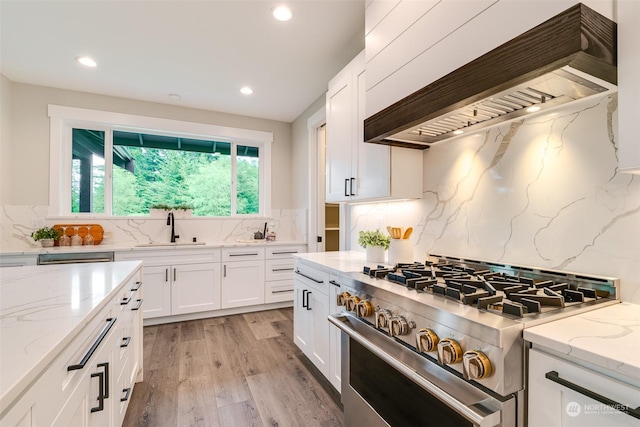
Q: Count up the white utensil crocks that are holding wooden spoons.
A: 1